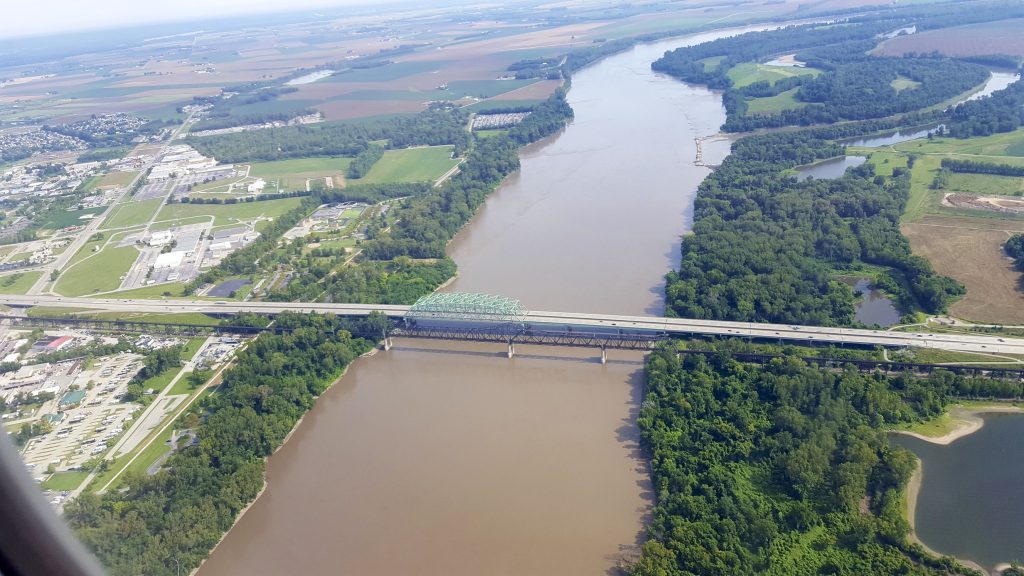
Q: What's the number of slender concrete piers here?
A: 3